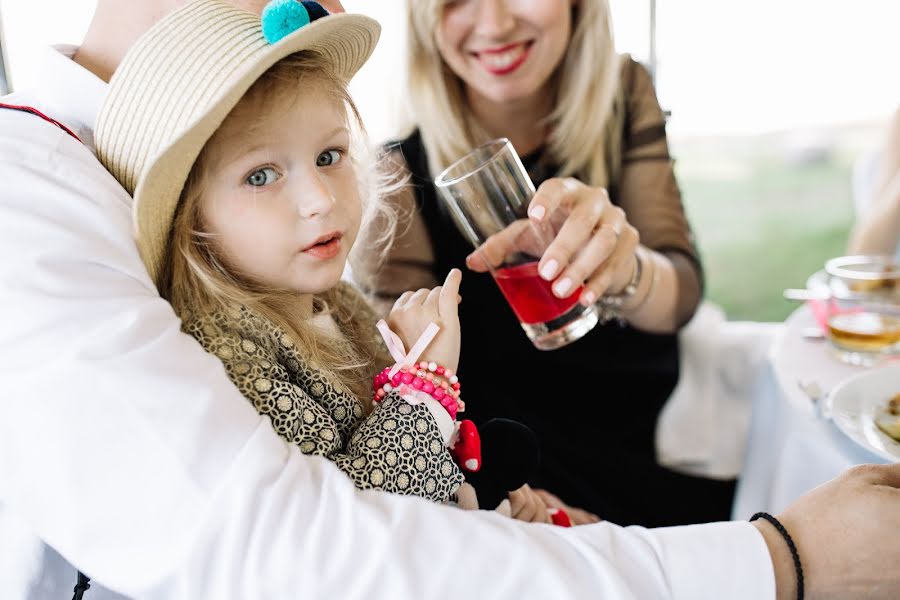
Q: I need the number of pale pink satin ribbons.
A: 1